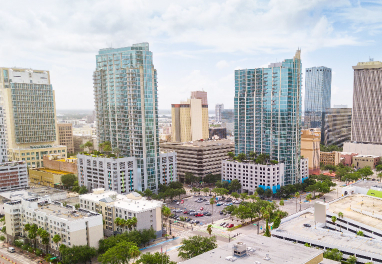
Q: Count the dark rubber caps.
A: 0